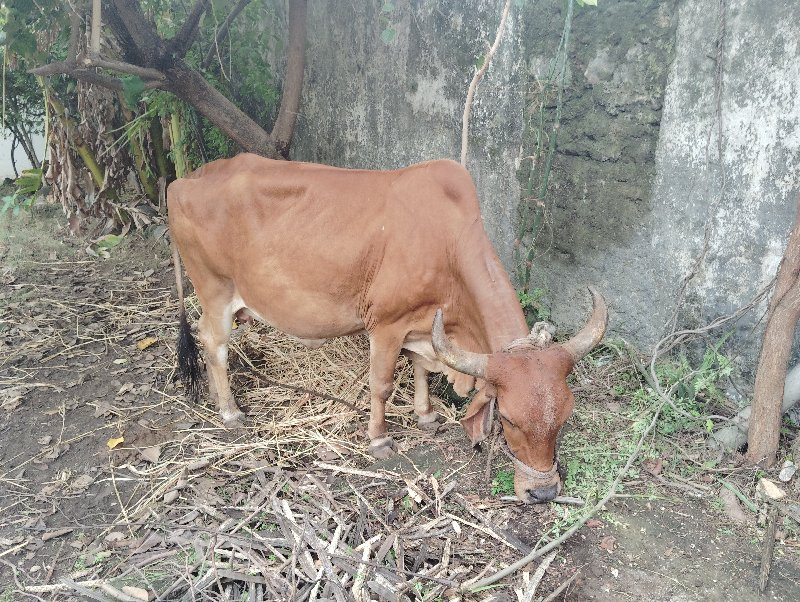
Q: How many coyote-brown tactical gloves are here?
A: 0